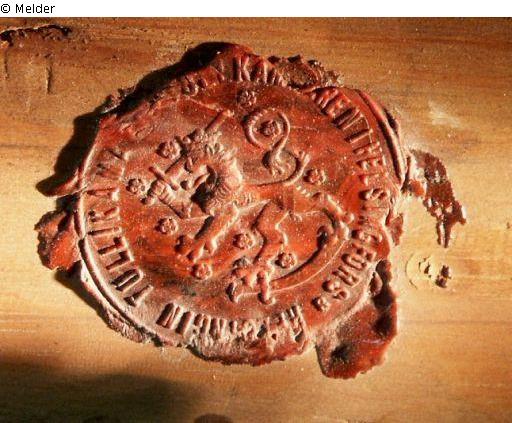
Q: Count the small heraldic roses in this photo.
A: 9